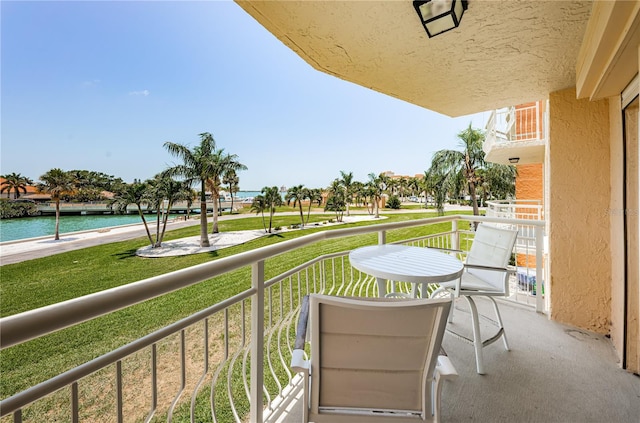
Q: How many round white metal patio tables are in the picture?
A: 1